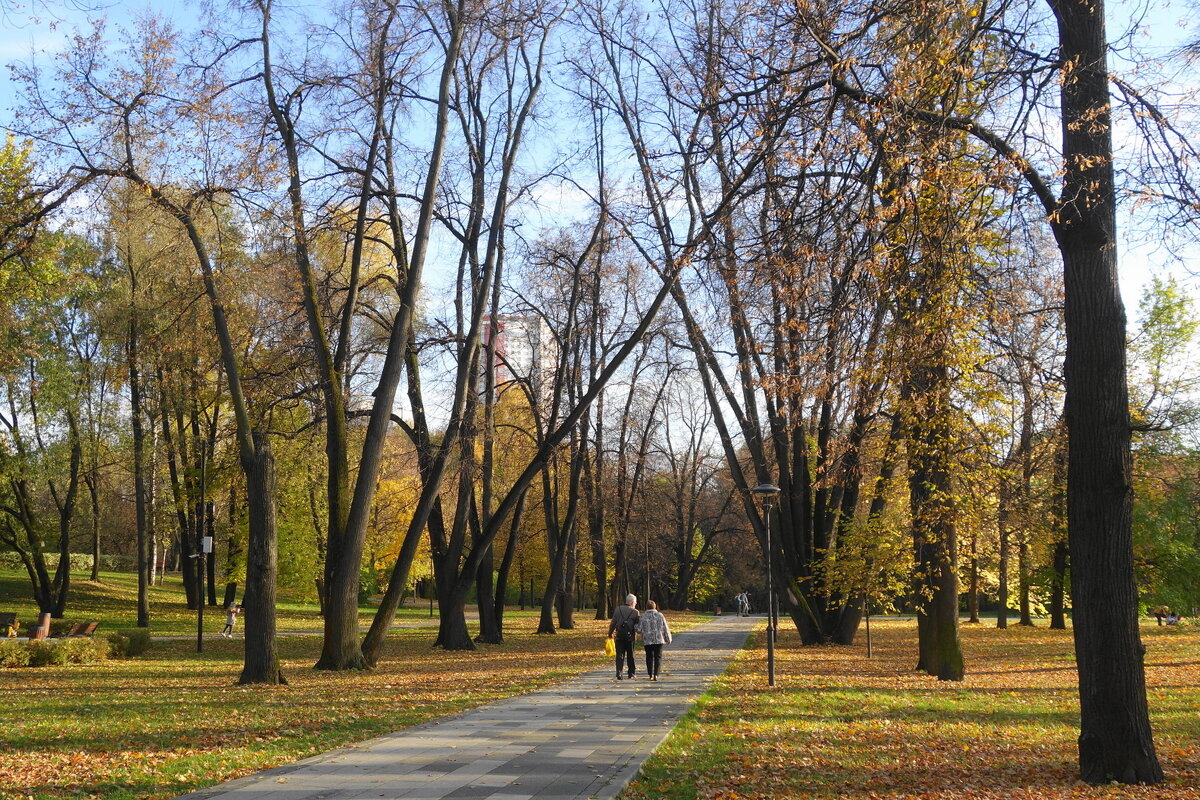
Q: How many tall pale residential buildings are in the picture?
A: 1